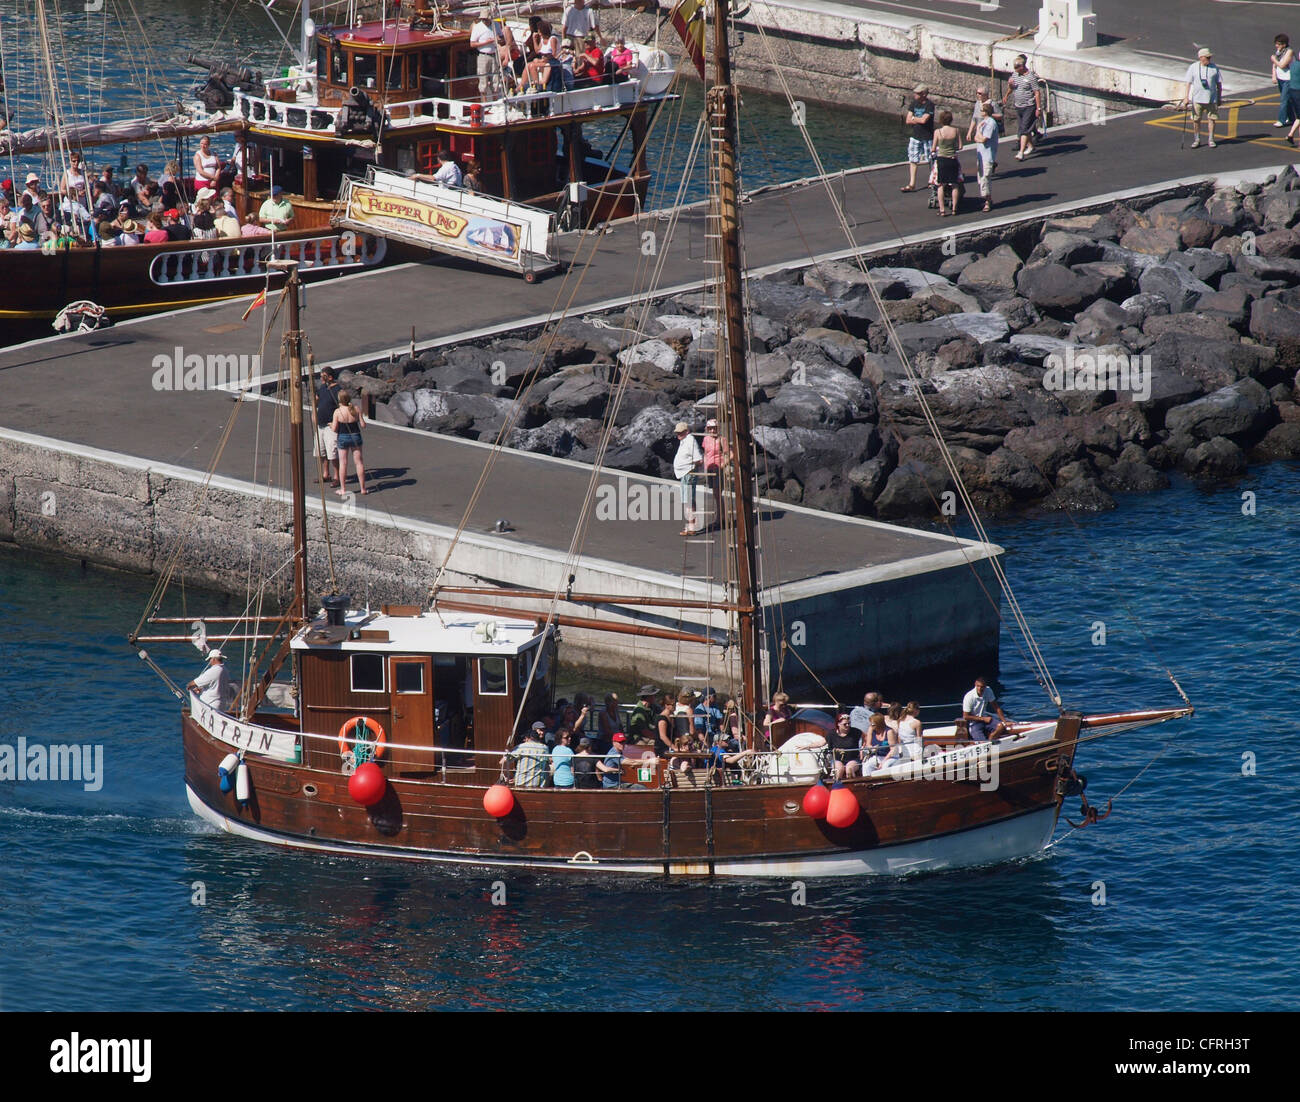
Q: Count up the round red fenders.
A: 4